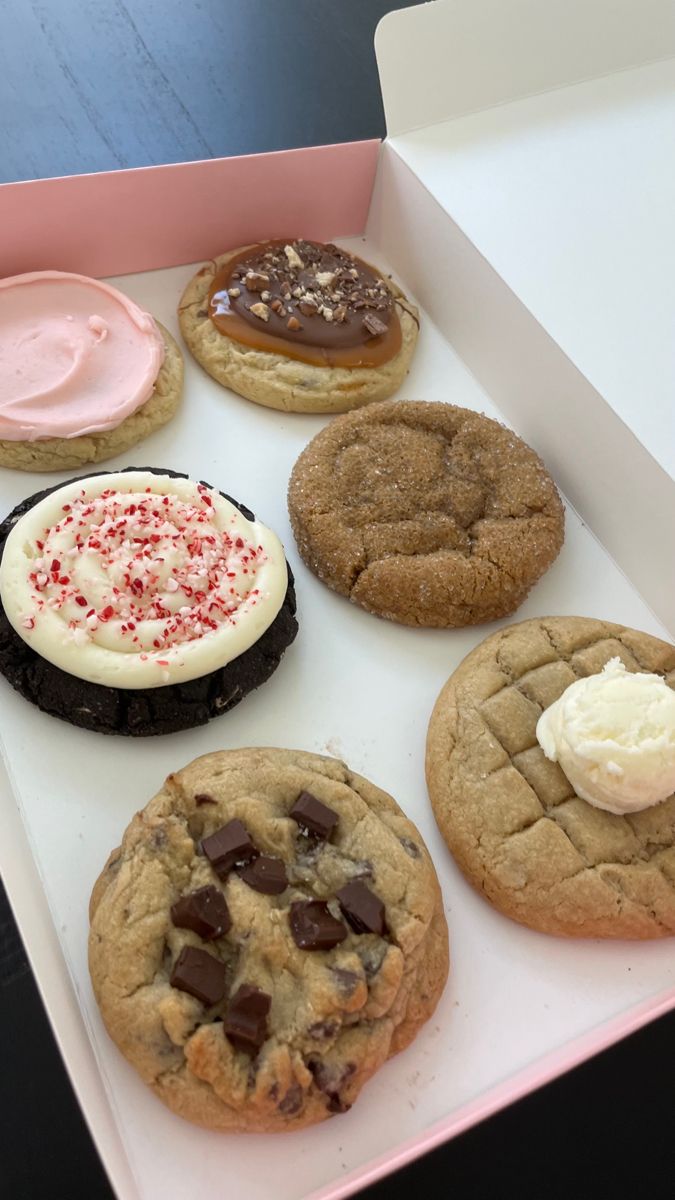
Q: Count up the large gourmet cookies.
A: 6